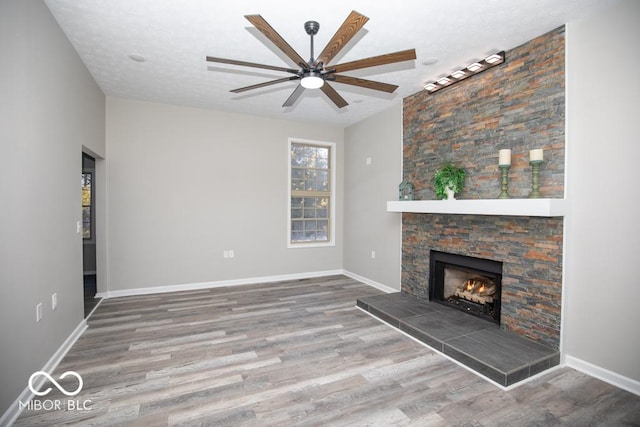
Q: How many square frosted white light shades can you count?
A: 5